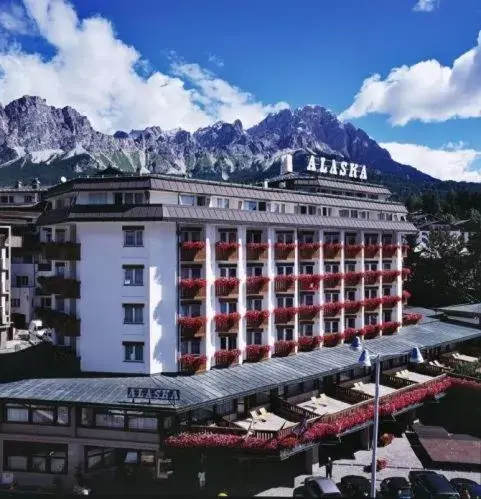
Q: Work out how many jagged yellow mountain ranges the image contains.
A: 0